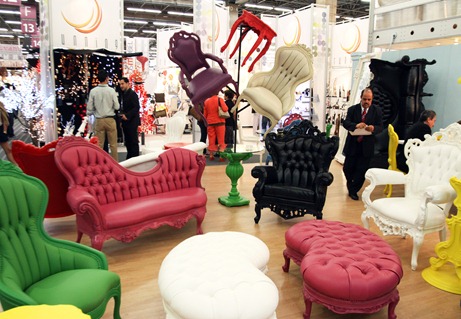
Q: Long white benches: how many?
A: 1